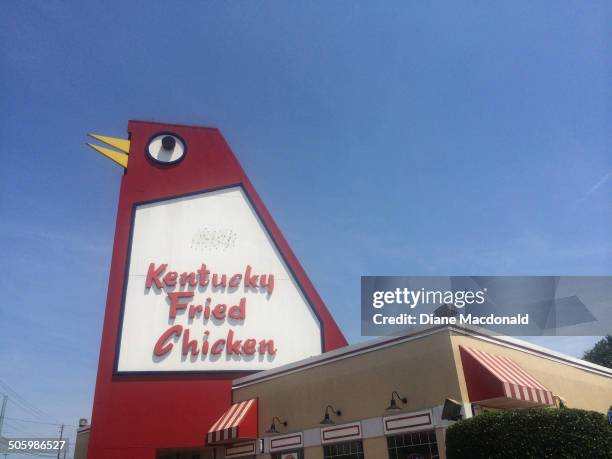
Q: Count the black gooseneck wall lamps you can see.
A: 3